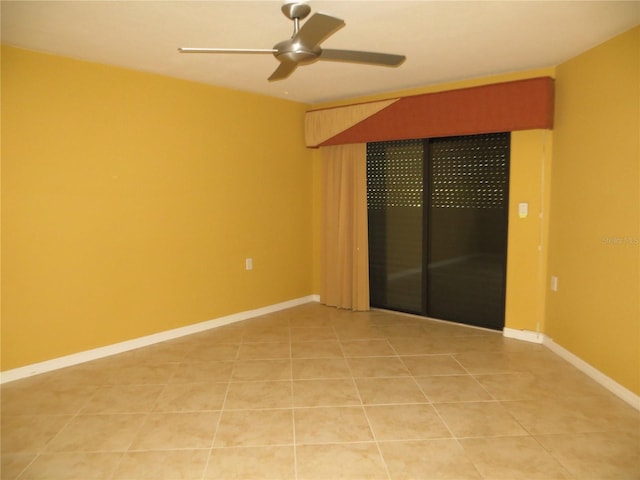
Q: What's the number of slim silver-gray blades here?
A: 4